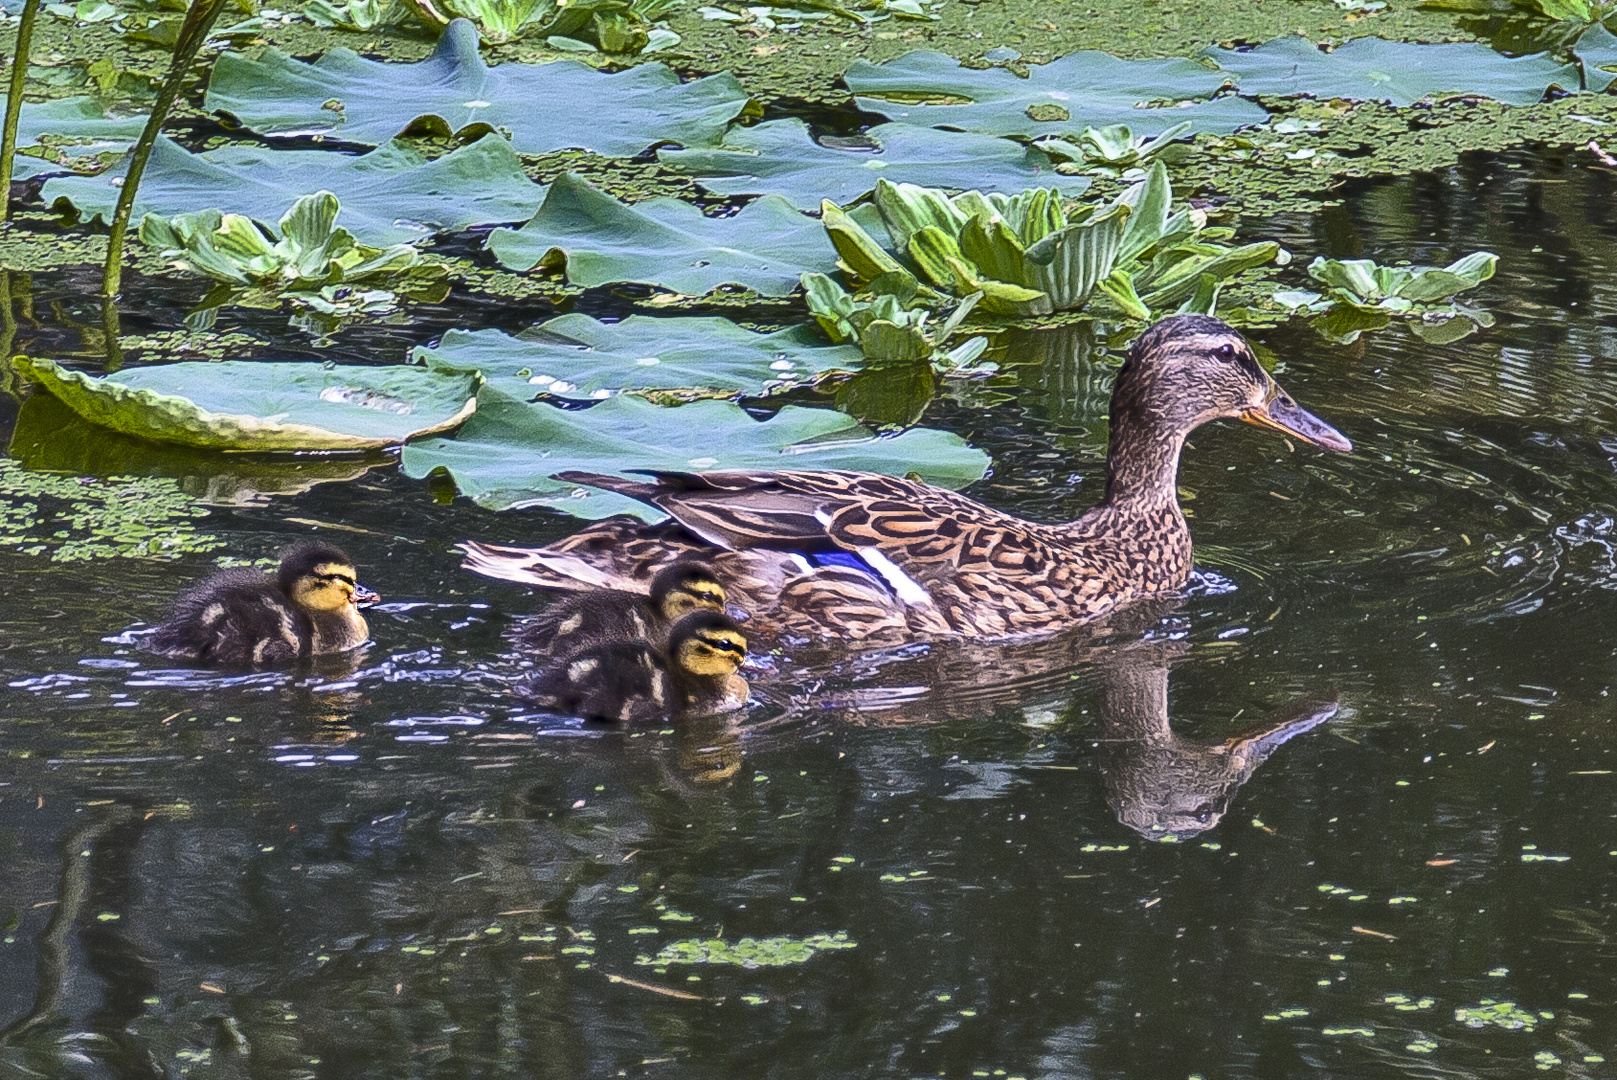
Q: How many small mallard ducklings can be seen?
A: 3